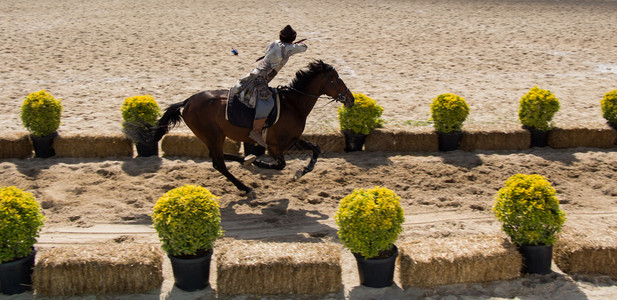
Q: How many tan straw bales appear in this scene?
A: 11